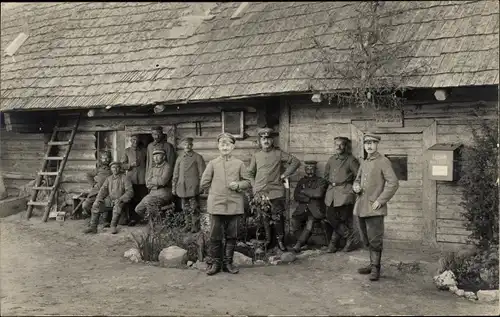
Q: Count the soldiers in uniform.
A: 11